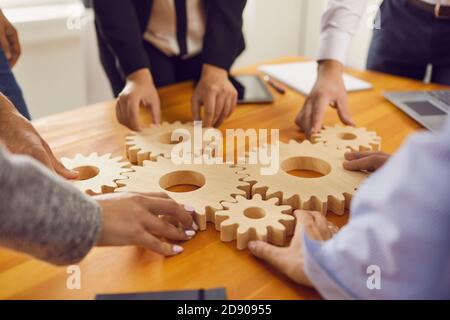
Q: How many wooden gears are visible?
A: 6